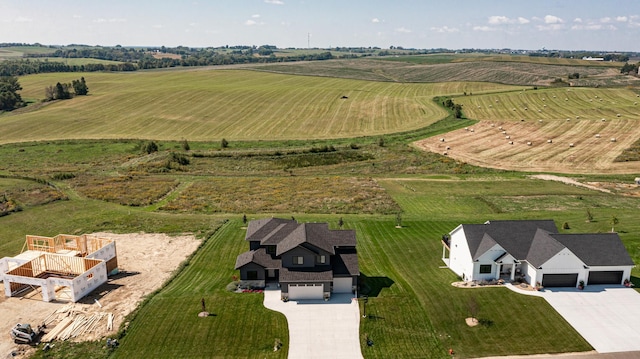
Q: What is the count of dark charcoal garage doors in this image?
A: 2